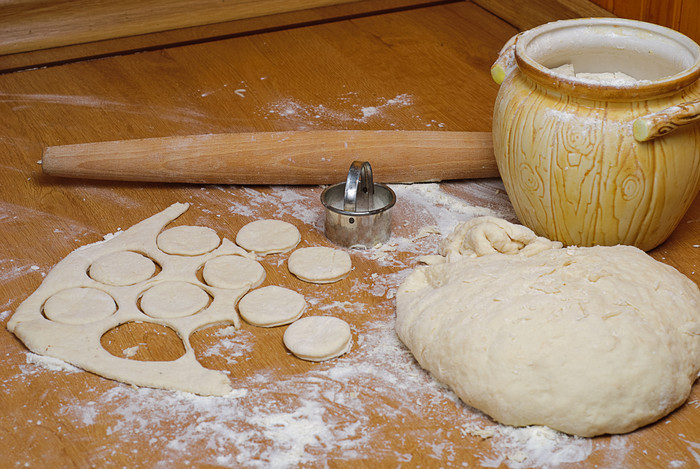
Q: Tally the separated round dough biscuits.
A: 4